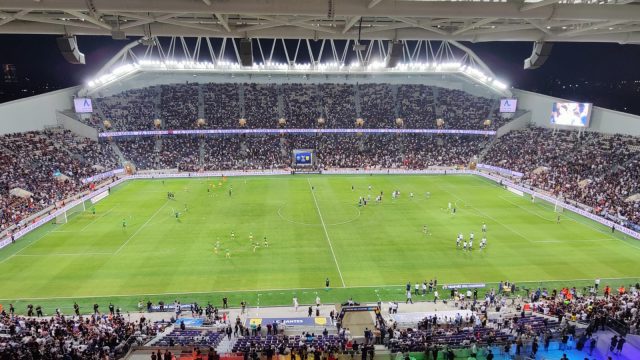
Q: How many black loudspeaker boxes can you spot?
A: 4